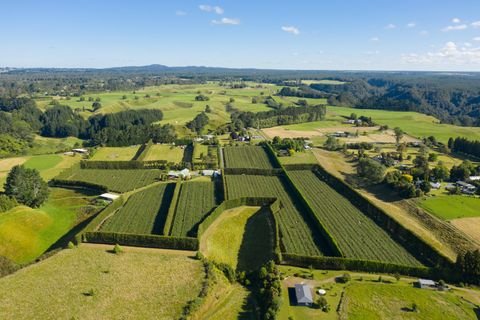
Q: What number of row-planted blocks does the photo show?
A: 6